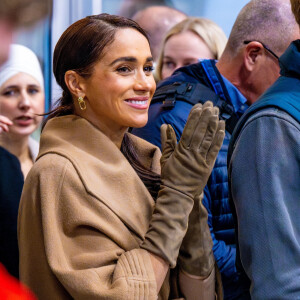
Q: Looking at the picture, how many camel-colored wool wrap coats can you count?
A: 1